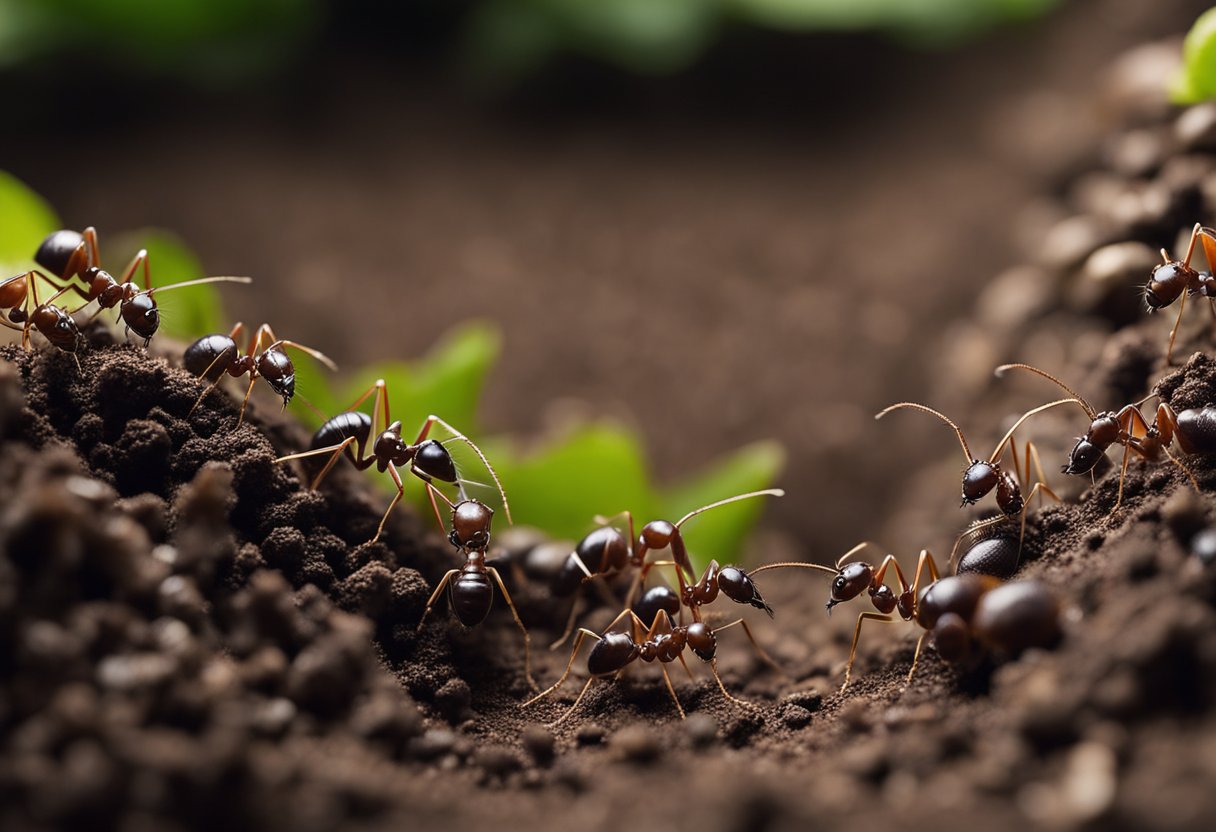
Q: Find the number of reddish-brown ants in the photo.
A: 12